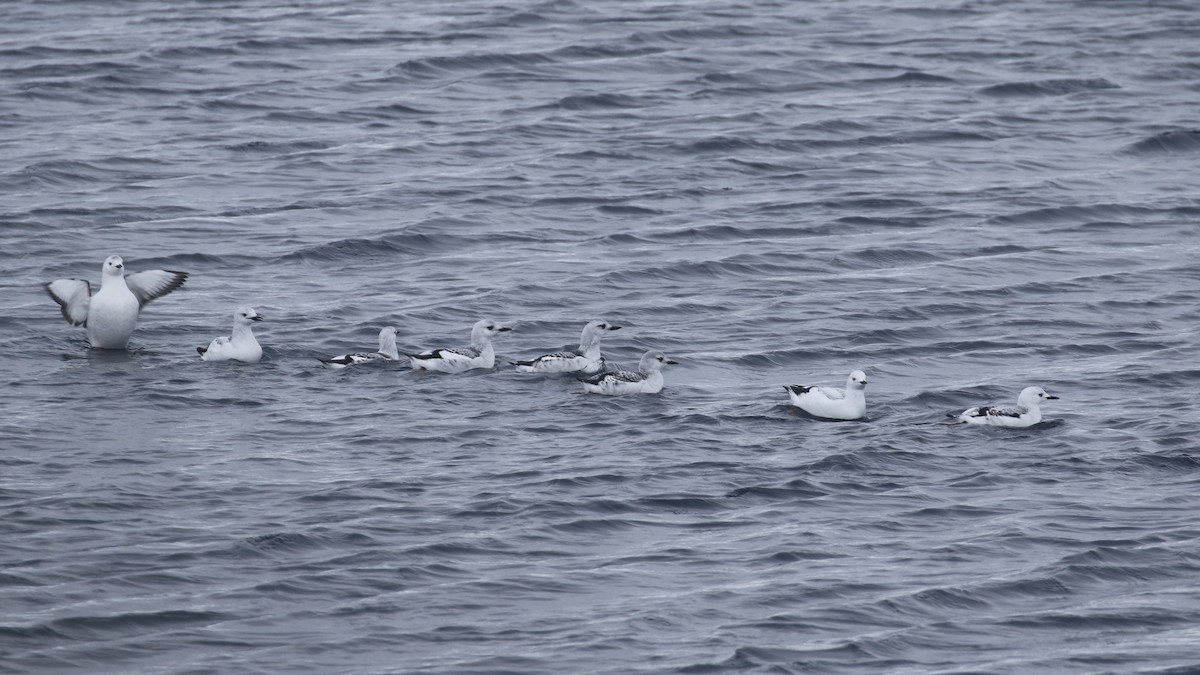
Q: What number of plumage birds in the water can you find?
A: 8